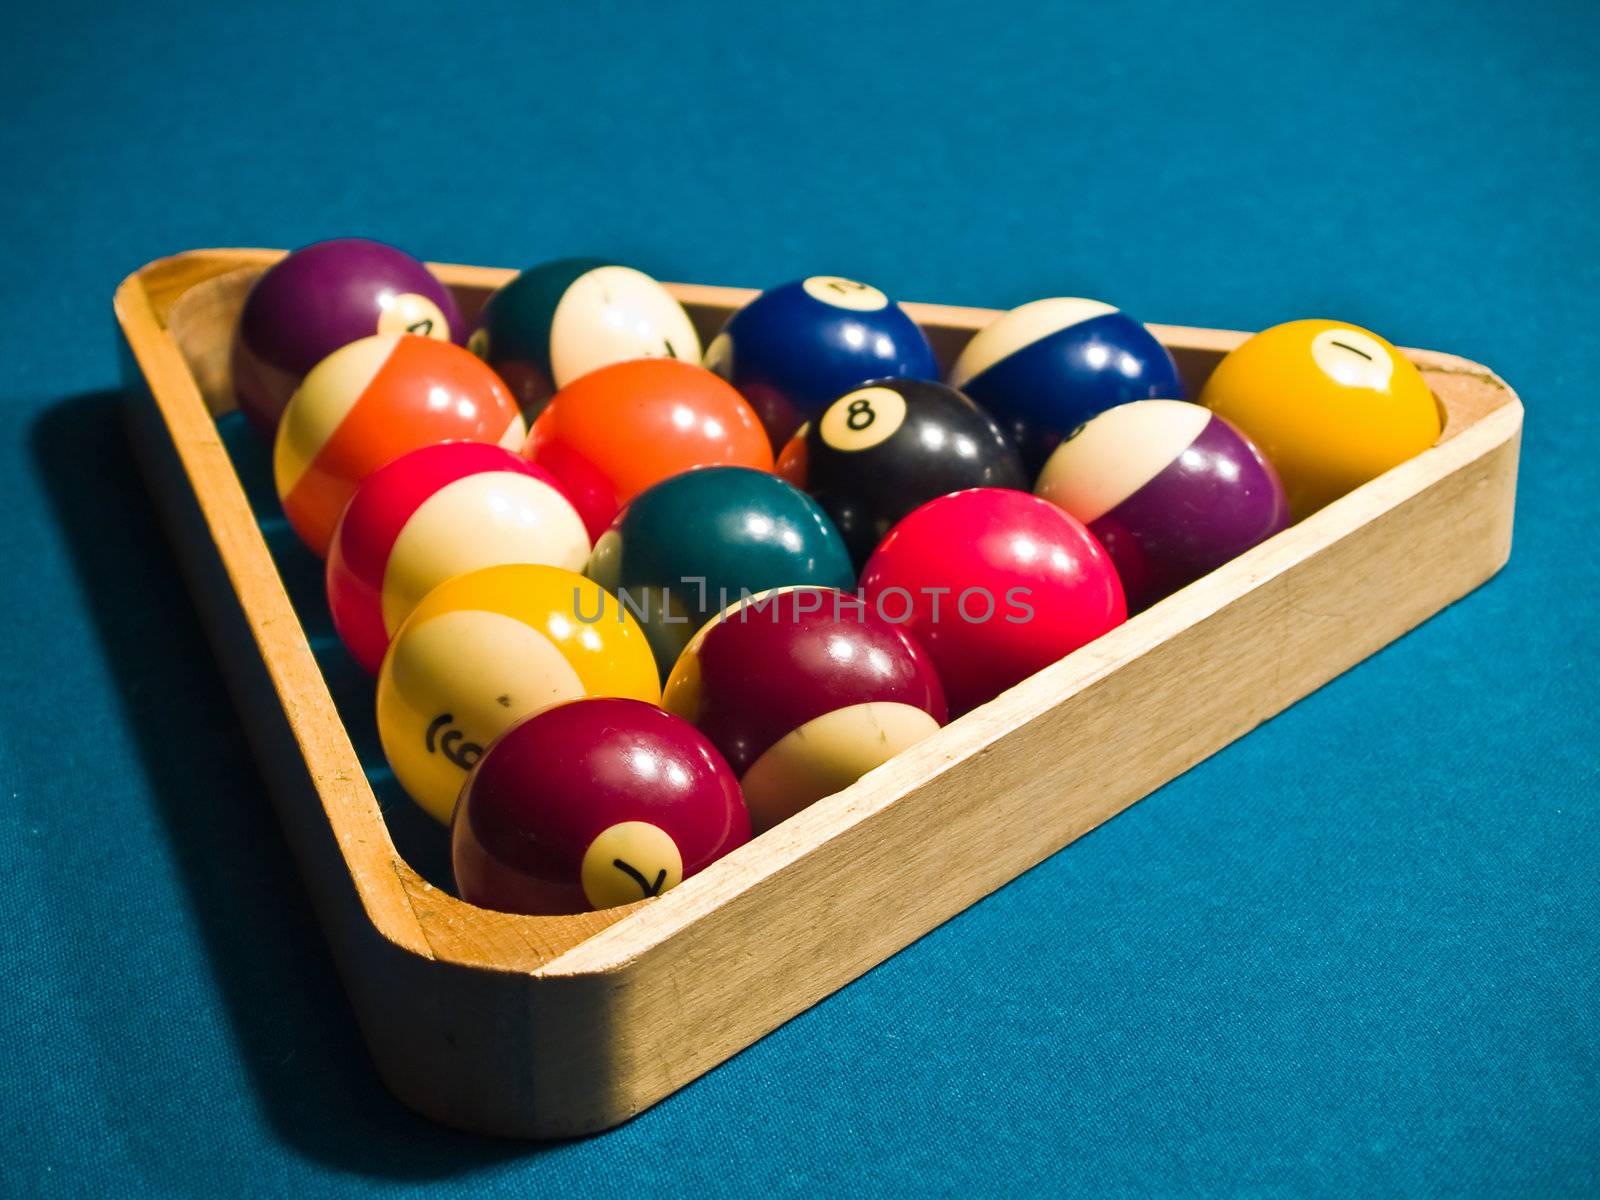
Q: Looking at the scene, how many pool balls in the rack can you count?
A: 15